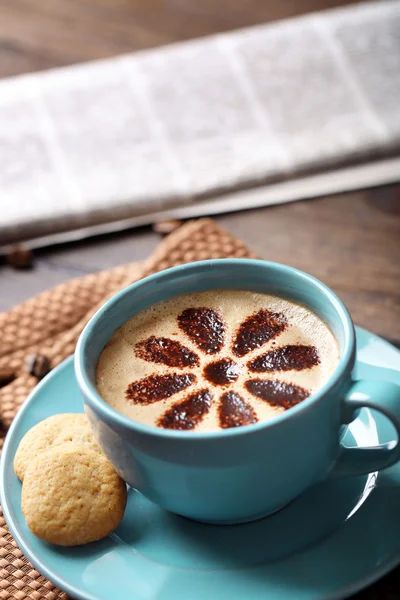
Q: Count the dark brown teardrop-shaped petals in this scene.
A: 8